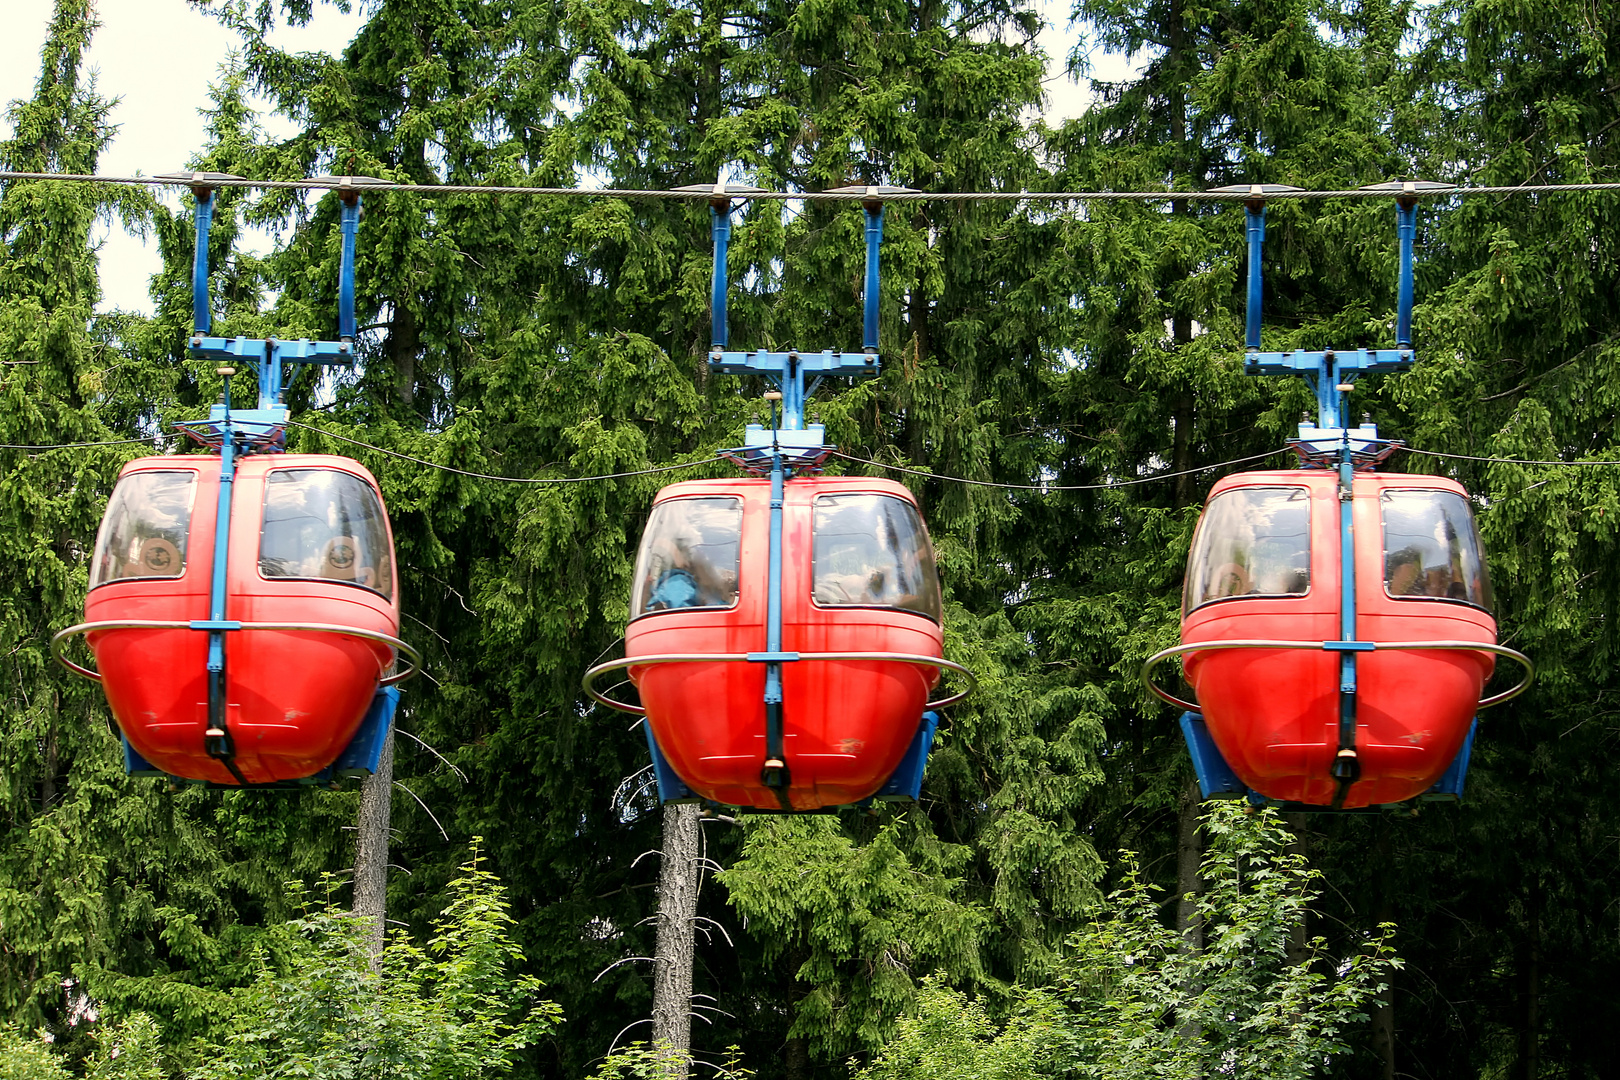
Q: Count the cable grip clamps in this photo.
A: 6